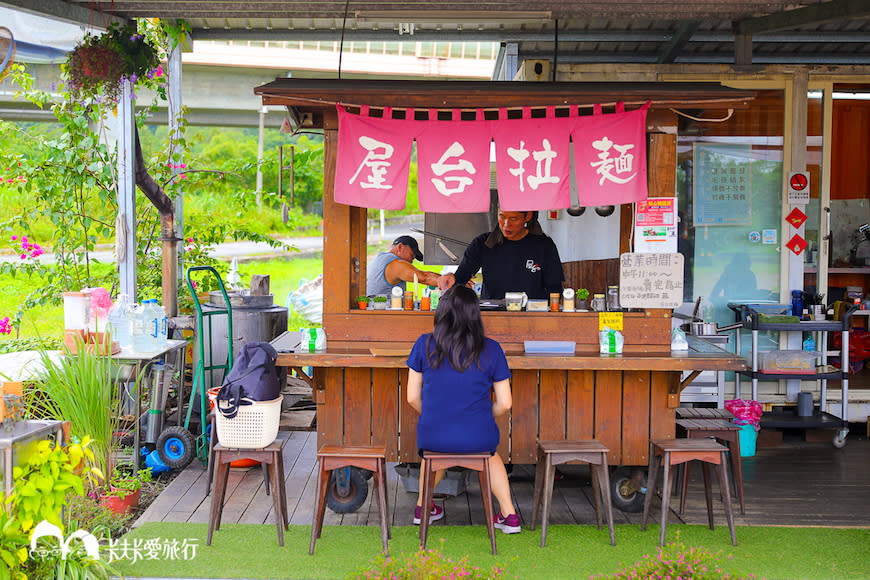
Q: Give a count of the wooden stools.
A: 8